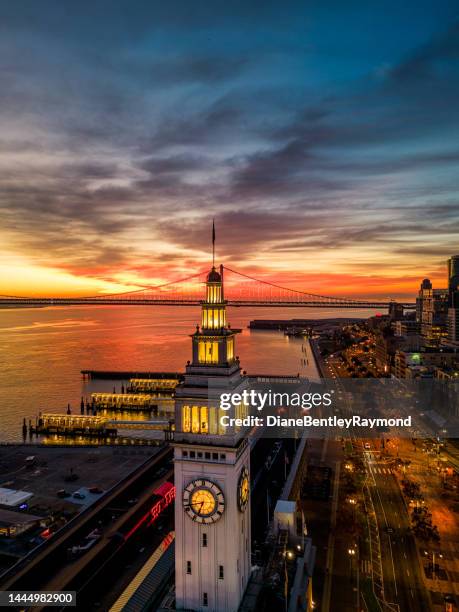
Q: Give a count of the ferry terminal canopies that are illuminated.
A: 3